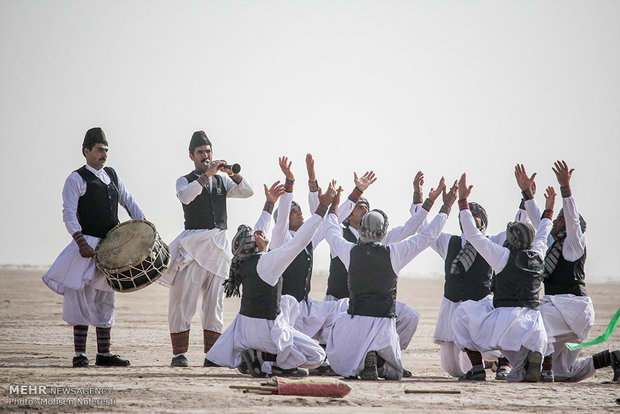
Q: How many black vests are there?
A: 9